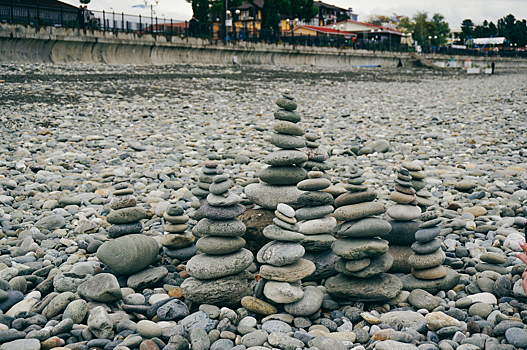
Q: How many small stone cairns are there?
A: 12